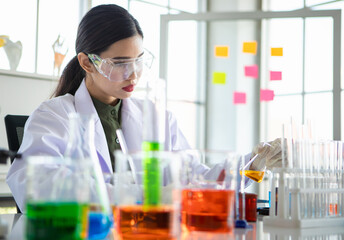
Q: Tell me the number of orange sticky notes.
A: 3